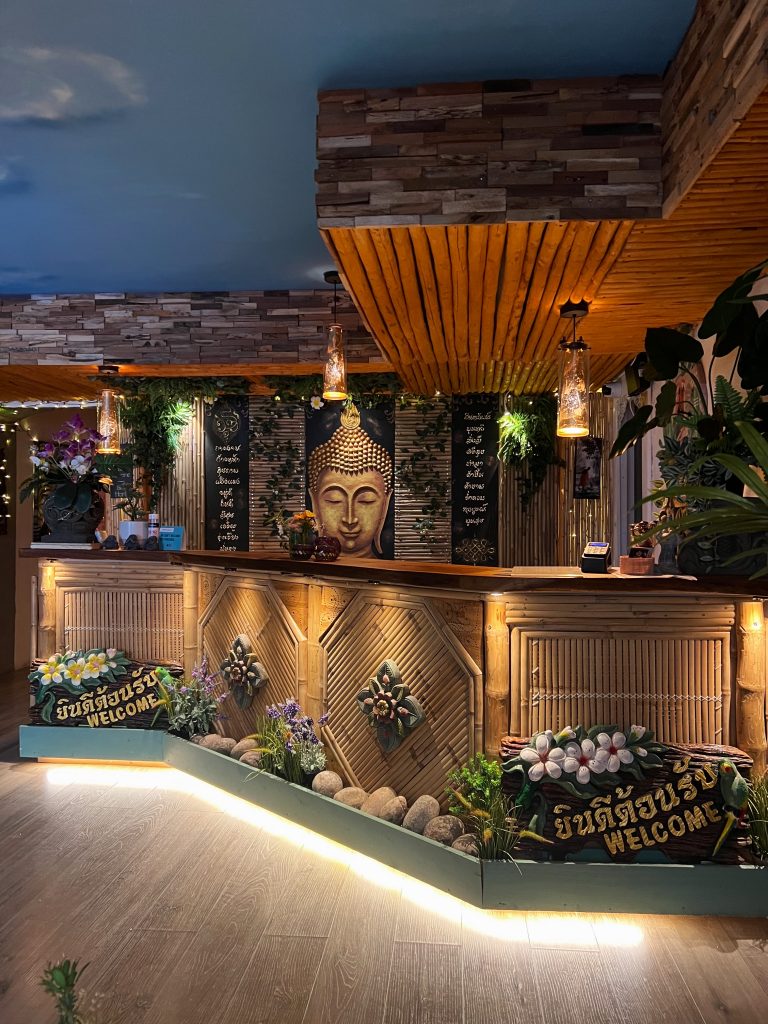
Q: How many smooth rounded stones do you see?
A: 12